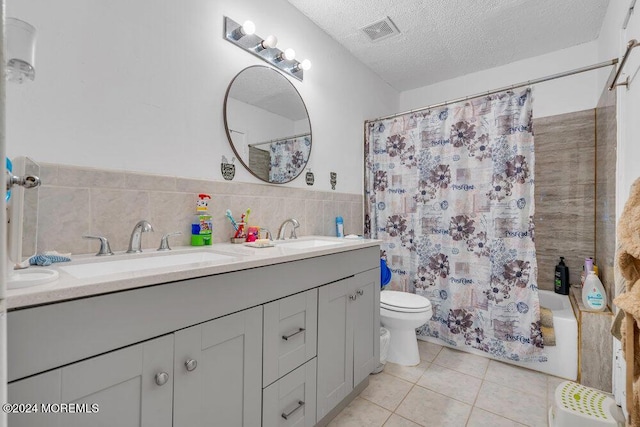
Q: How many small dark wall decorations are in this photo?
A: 3